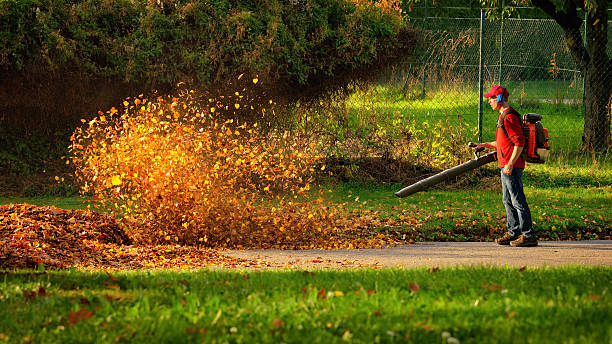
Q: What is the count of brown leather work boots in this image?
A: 2